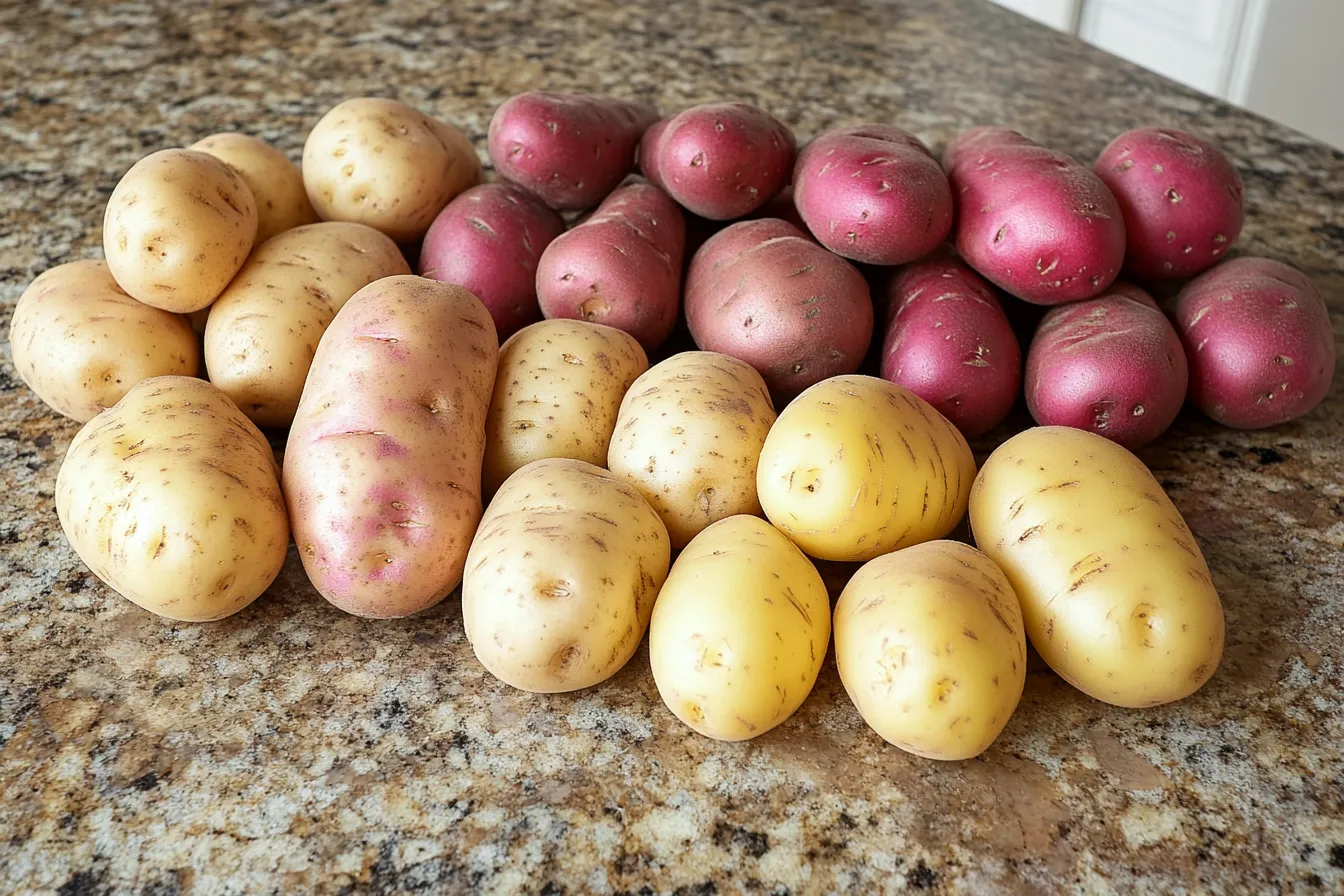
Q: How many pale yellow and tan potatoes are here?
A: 14